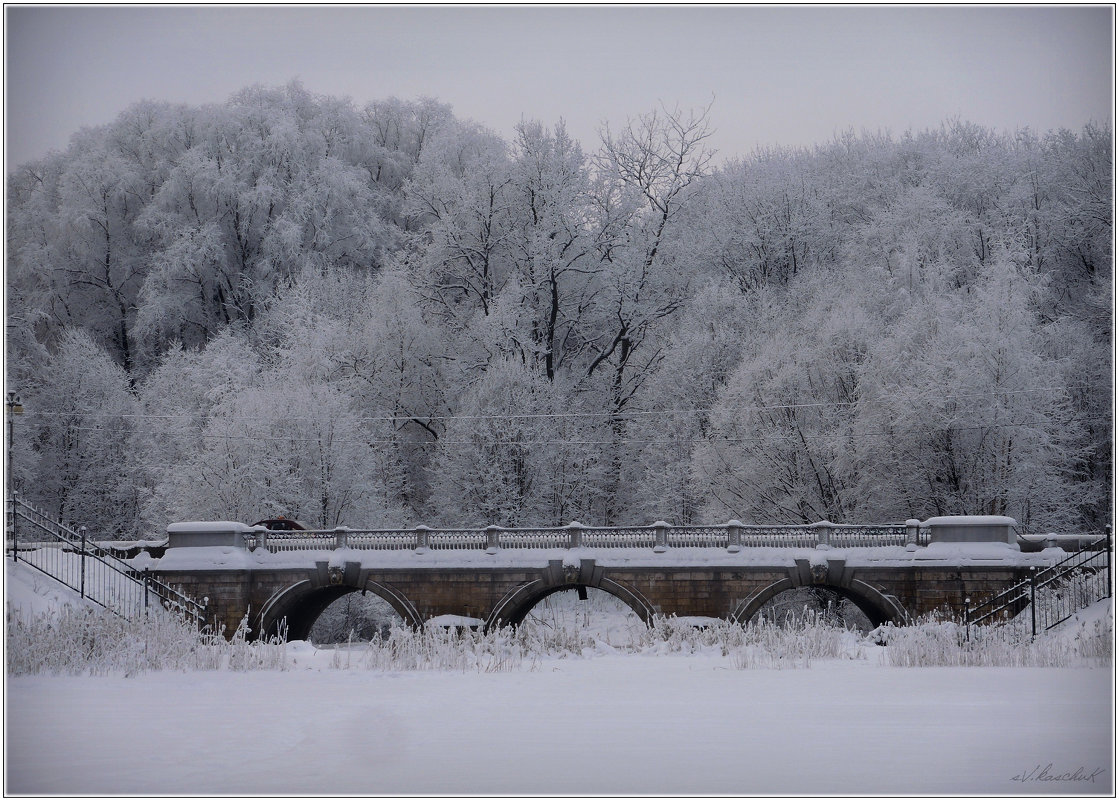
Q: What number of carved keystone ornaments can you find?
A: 3